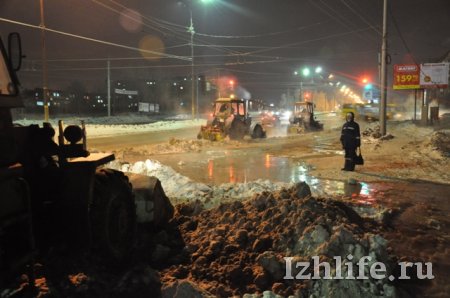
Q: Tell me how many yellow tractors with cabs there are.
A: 2